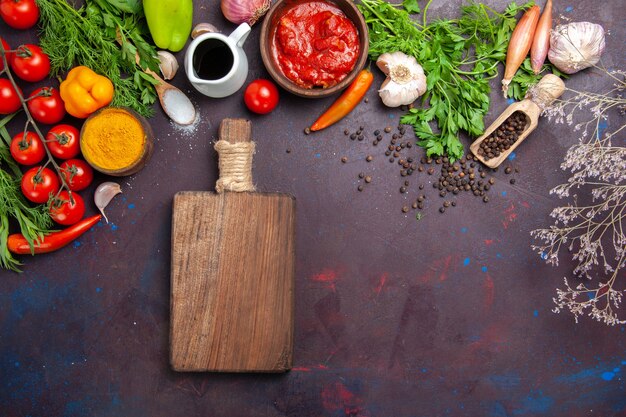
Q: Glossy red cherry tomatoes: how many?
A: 11